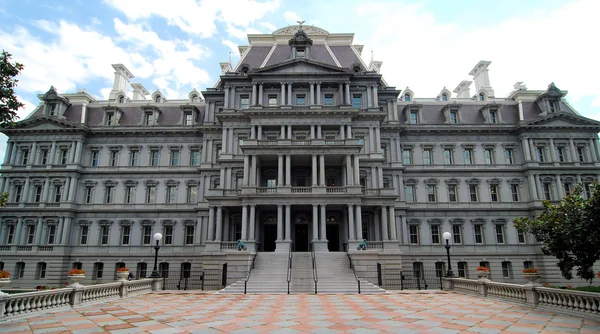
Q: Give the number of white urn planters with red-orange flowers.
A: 5